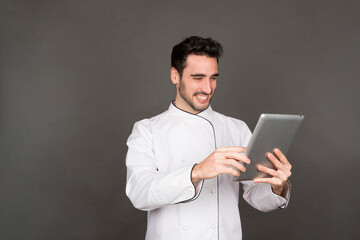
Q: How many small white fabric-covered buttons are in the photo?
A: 5